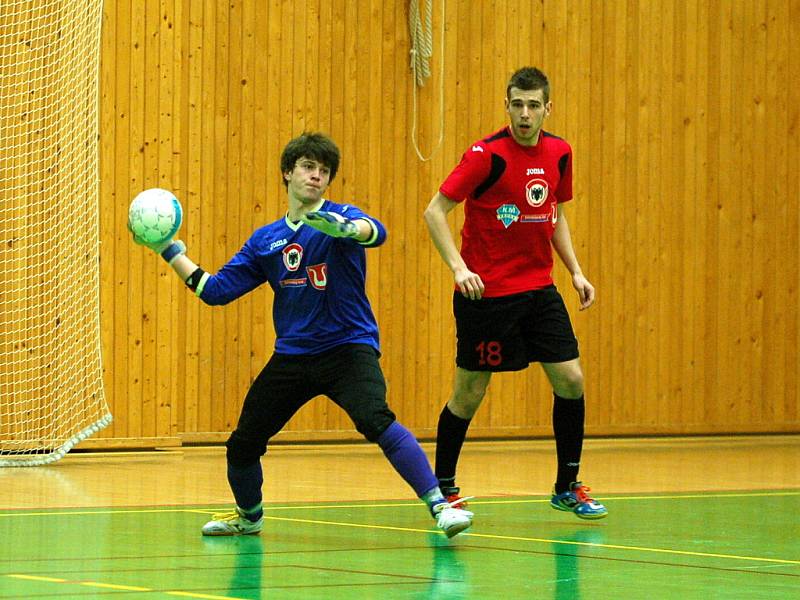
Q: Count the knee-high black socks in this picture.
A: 2